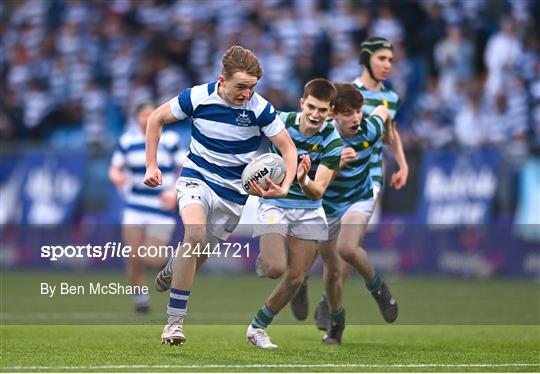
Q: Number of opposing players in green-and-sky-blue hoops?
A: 3